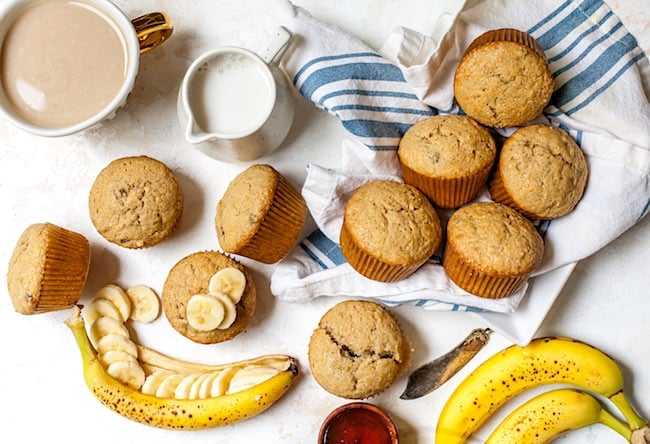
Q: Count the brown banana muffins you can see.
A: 10